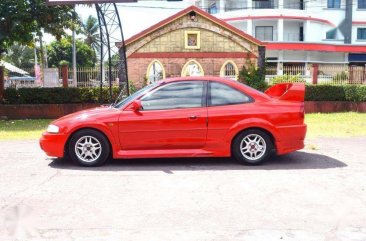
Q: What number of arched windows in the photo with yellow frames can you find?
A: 3